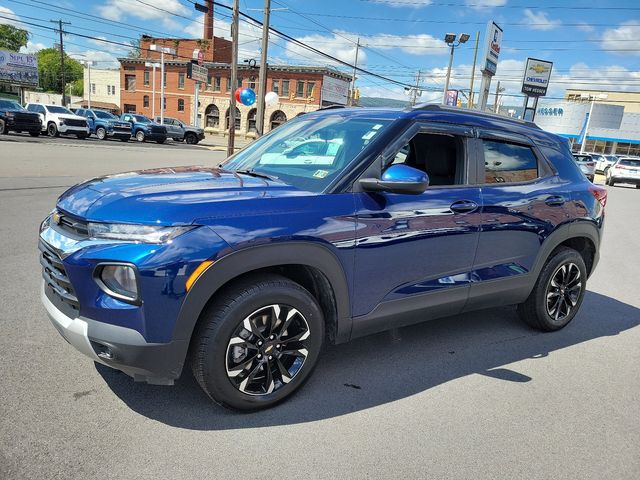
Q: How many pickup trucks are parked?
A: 5